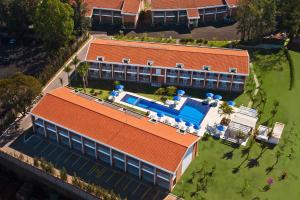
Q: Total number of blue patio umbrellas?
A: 12